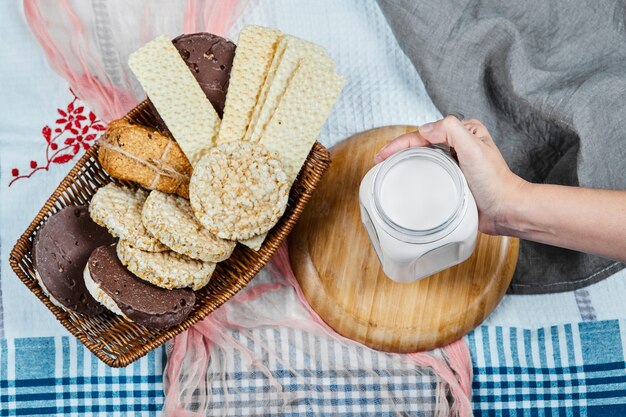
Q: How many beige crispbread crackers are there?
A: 5